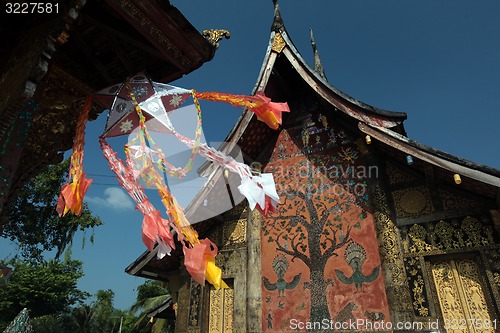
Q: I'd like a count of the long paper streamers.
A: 5